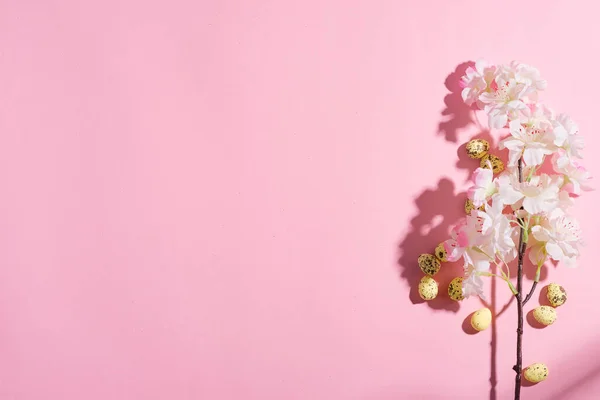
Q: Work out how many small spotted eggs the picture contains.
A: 11